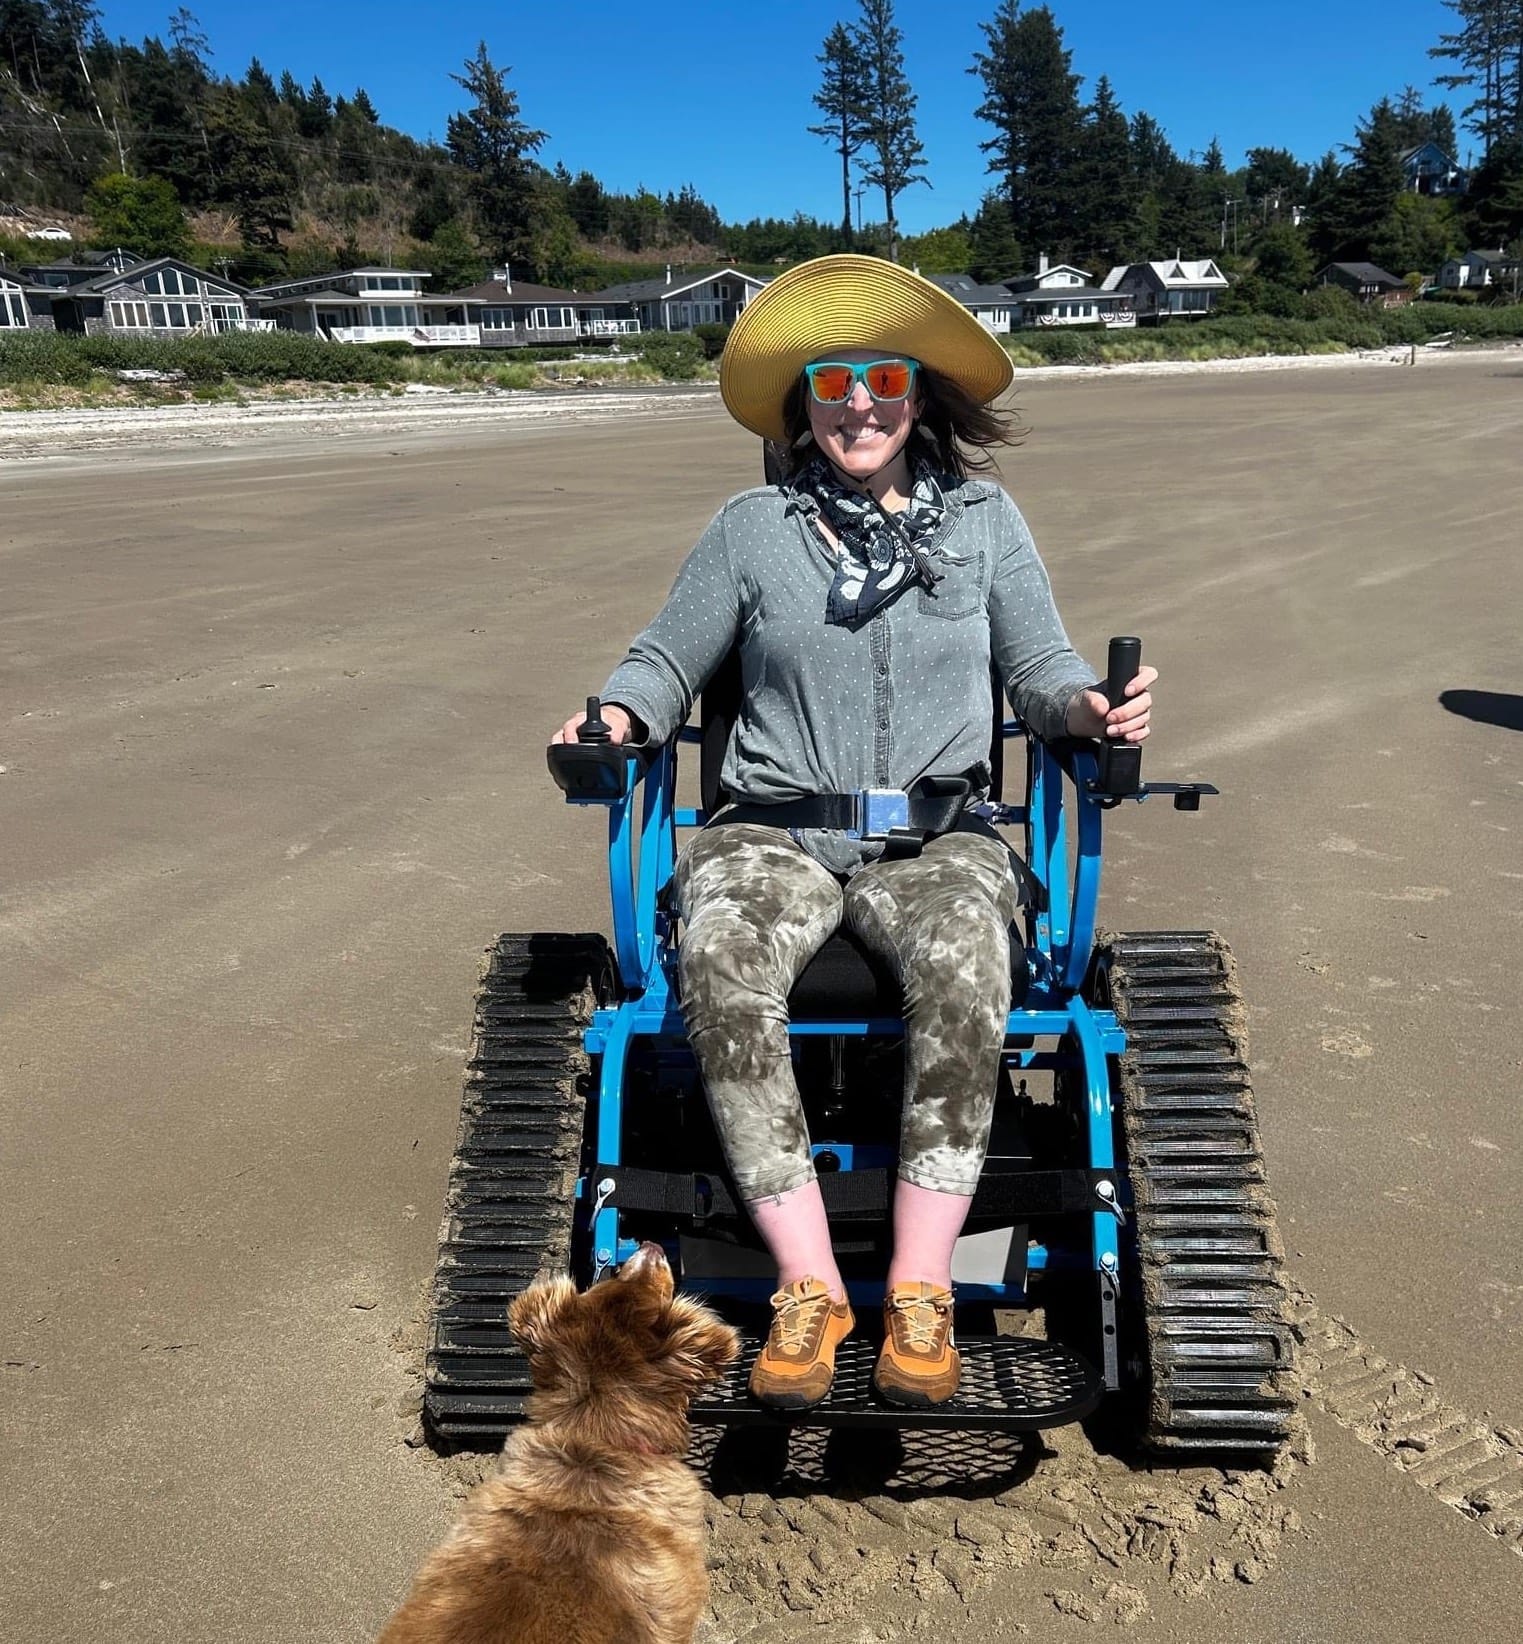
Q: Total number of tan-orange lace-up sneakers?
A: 2